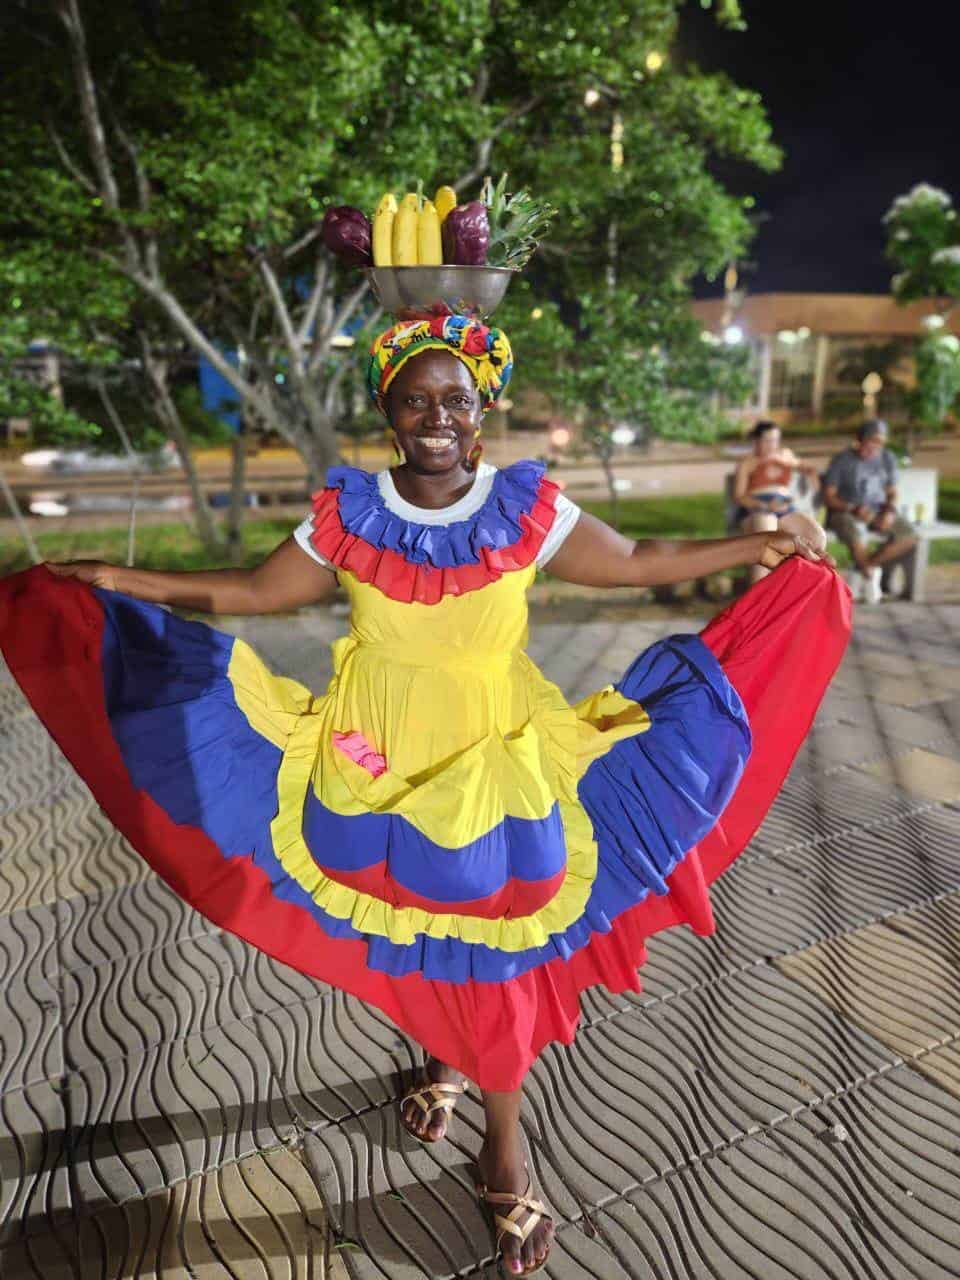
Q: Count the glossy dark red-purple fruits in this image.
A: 2